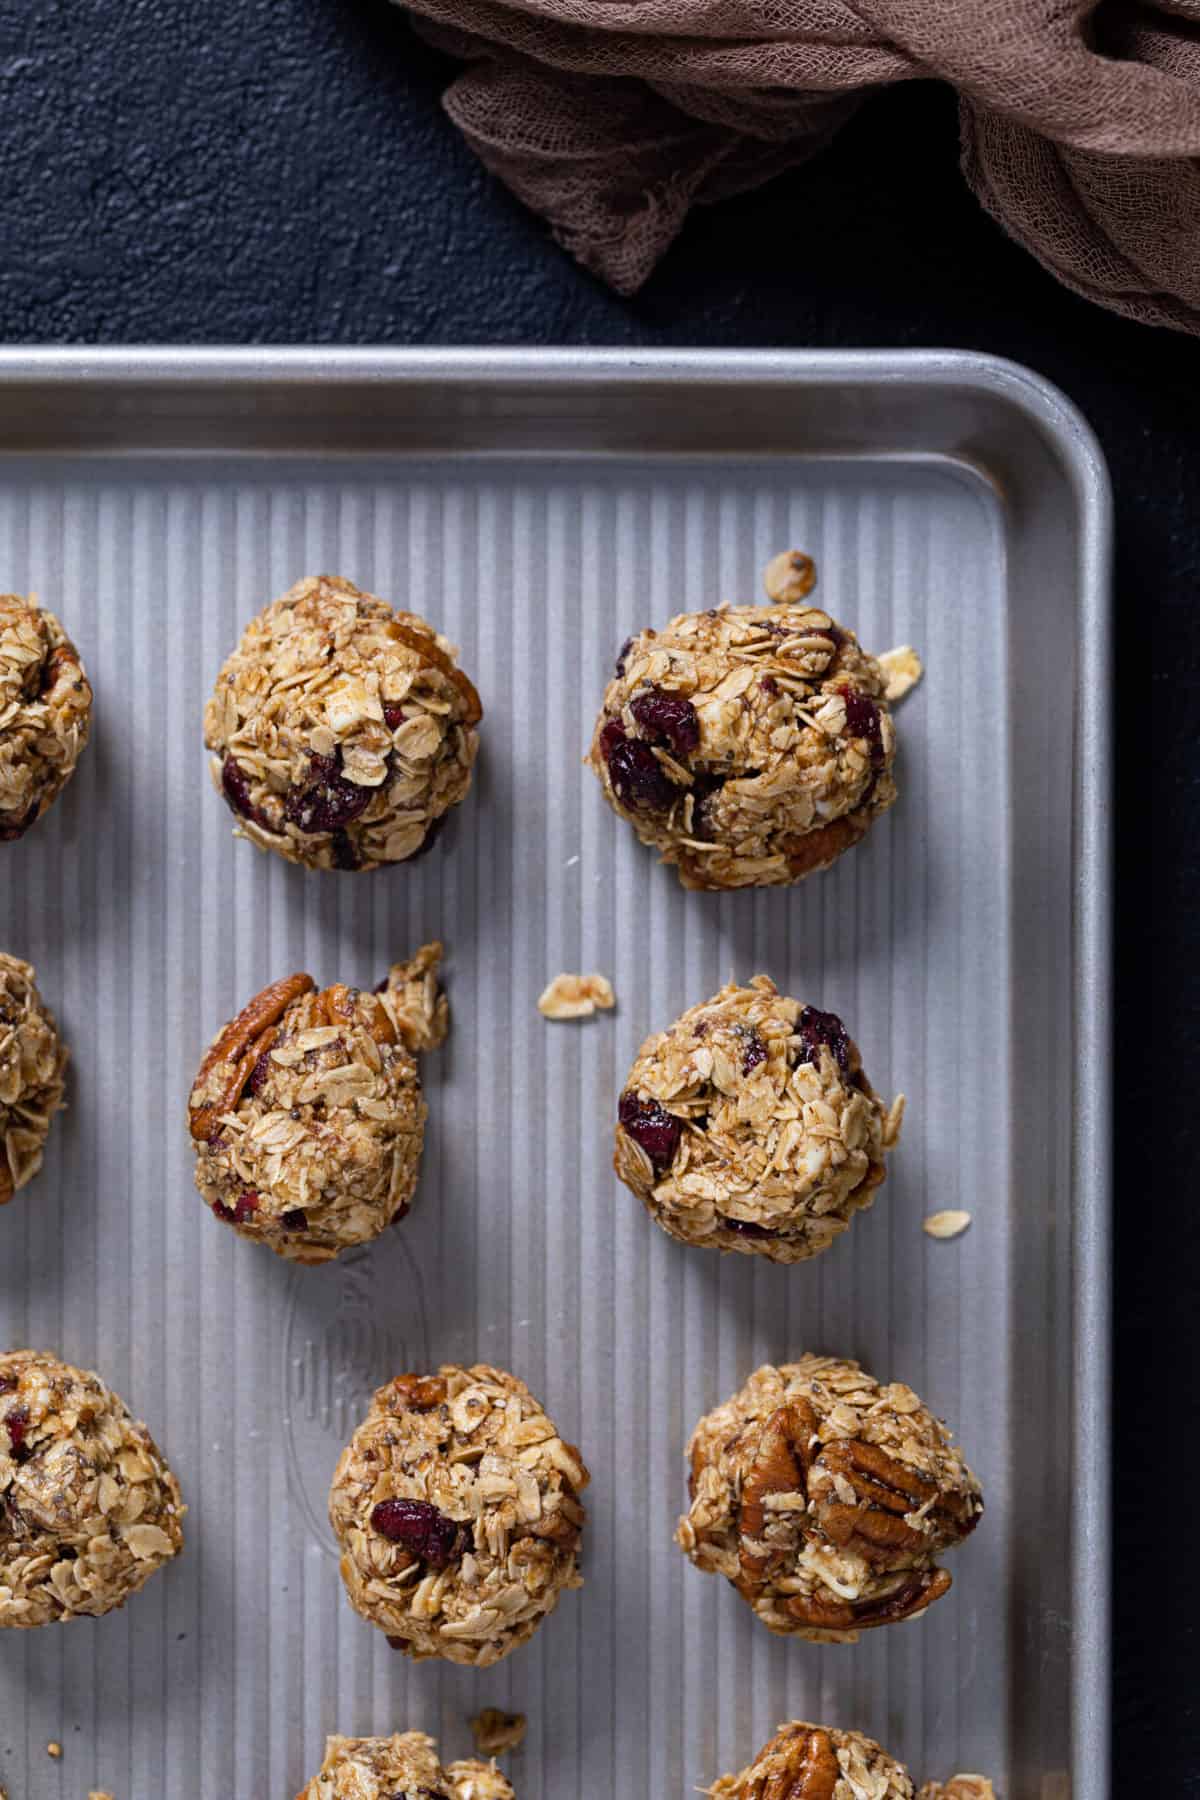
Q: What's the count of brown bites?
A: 11